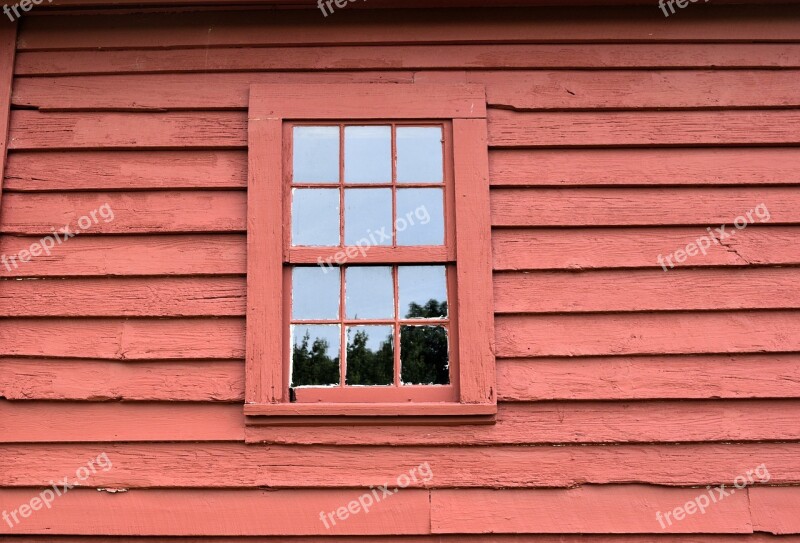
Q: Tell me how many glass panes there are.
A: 12